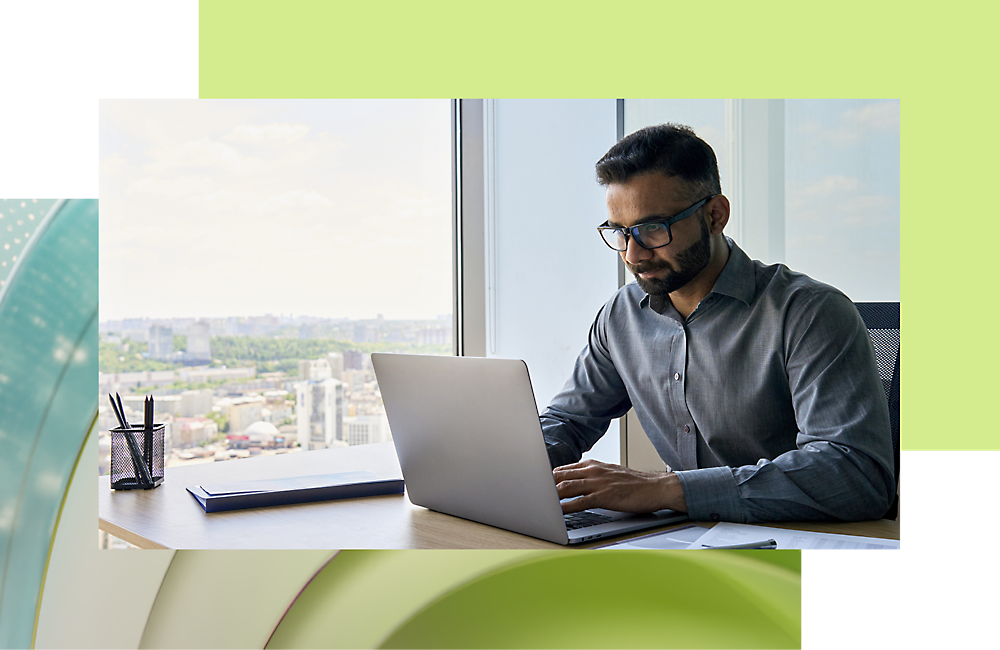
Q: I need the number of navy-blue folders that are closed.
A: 1